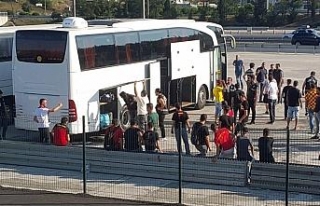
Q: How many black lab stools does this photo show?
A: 0